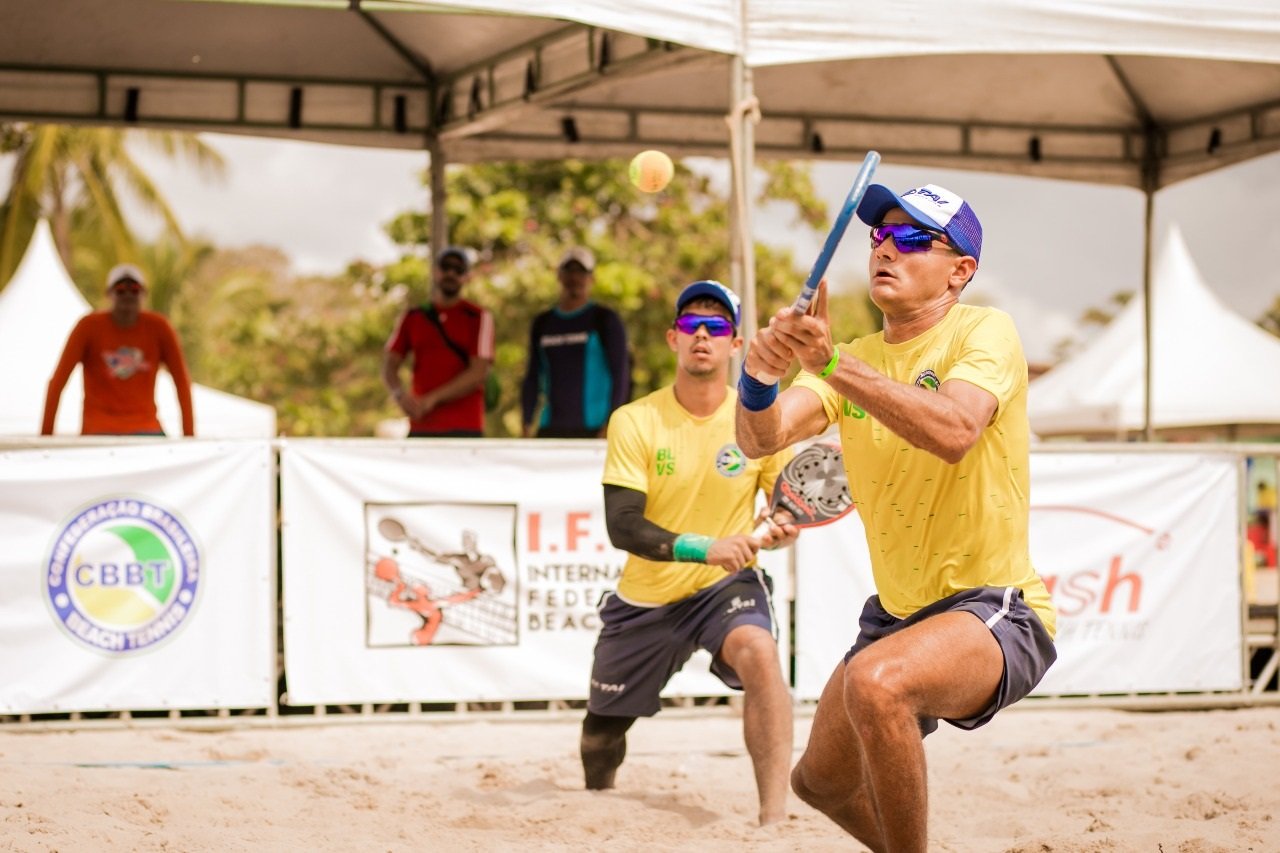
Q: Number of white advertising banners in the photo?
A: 3